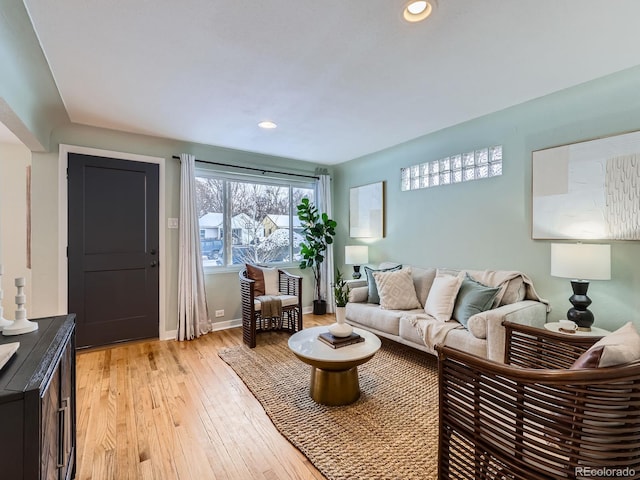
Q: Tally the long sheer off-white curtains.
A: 2